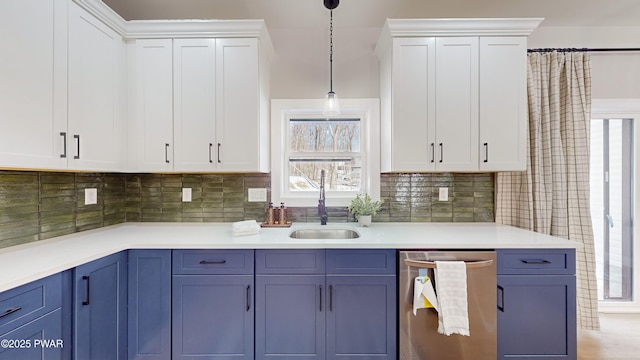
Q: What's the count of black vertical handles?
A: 13